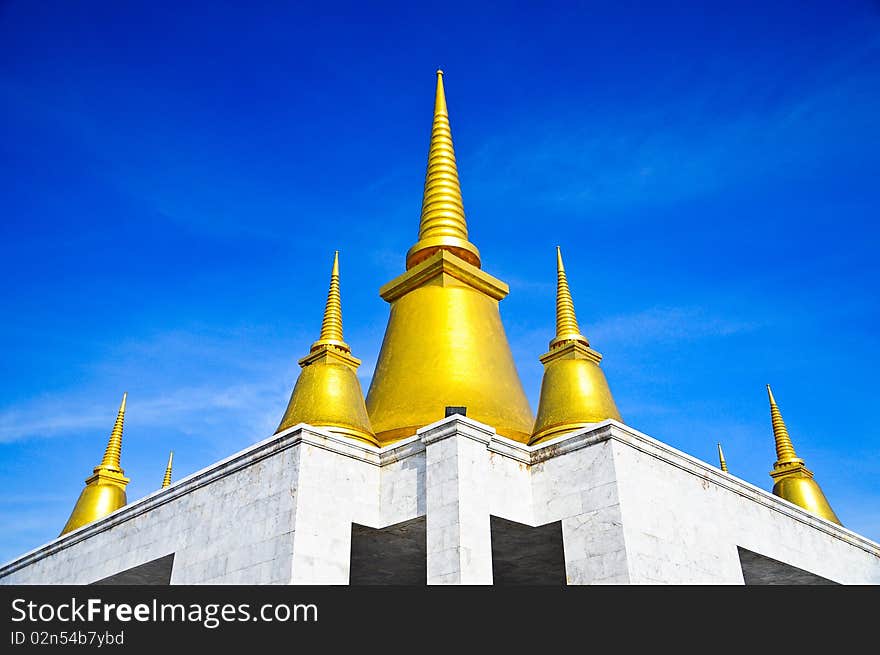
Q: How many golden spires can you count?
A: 7